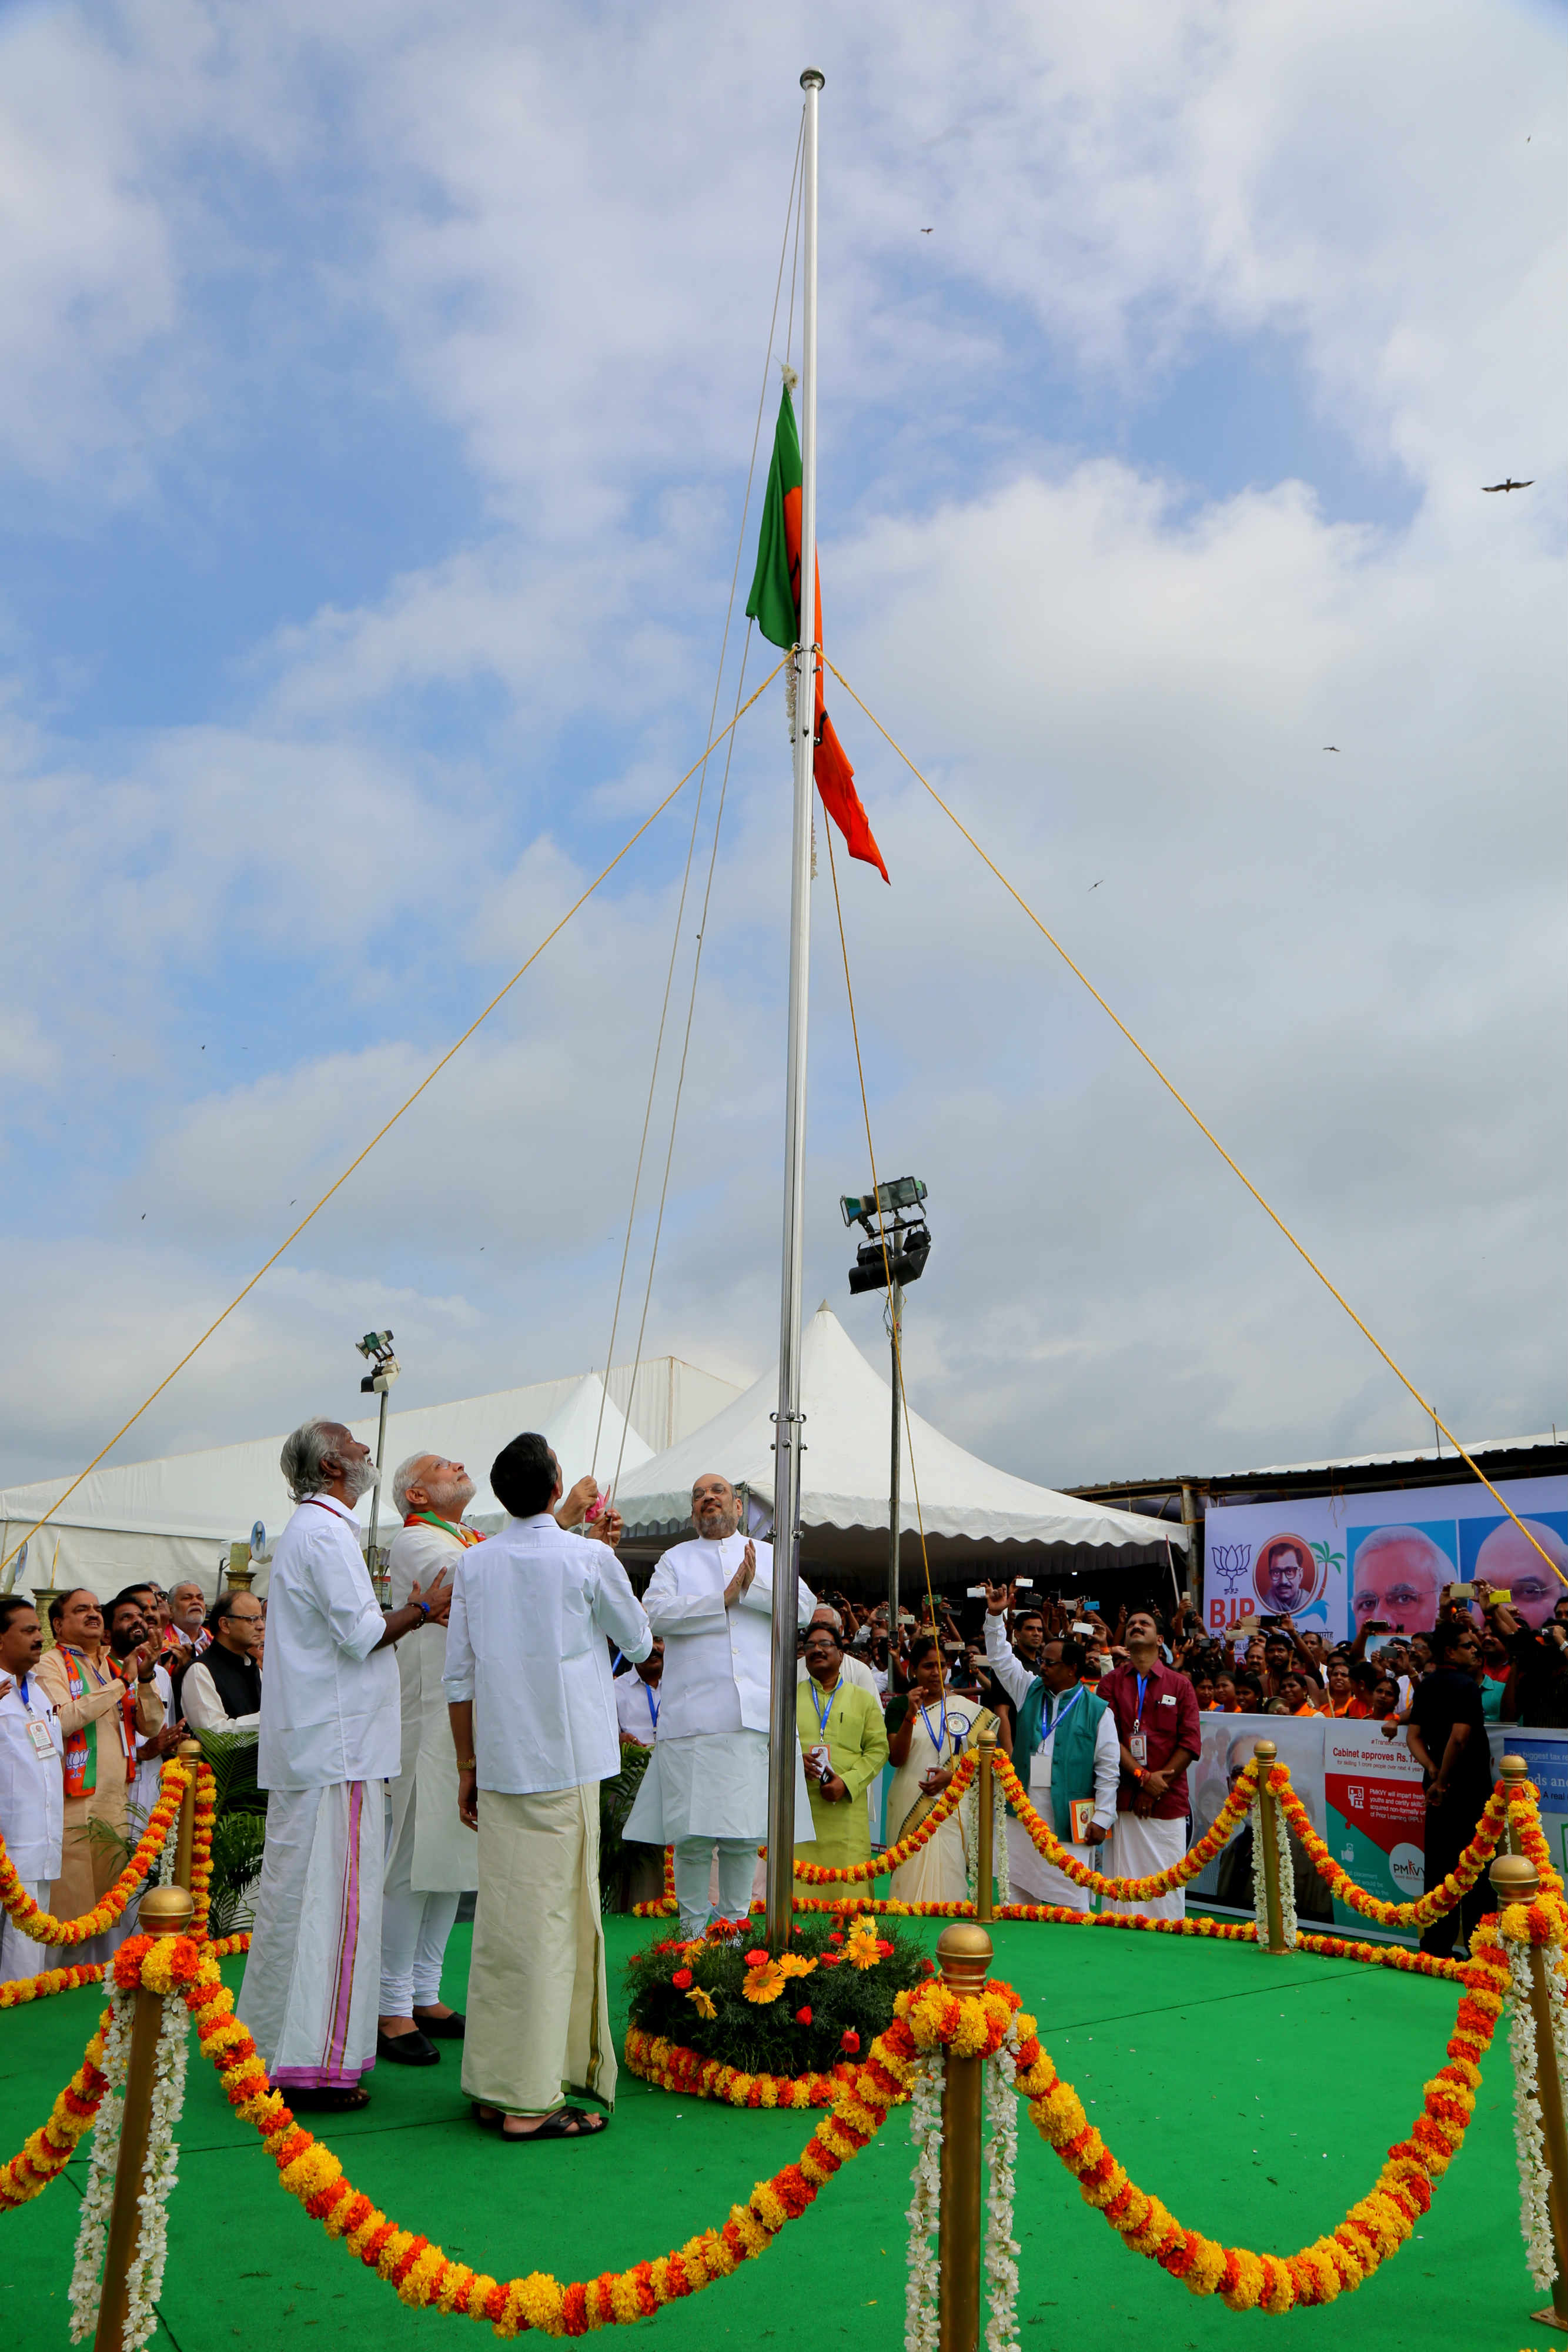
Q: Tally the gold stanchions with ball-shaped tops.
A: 7